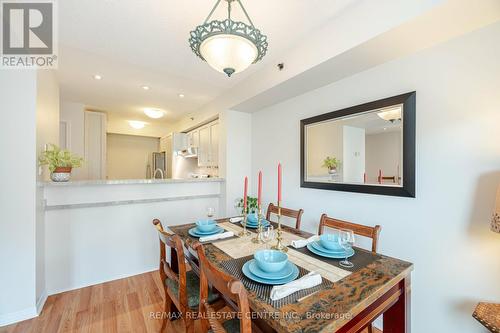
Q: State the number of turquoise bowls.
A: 4